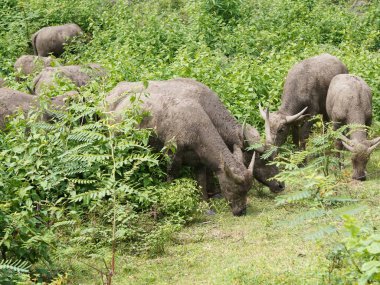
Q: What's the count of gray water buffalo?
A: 8